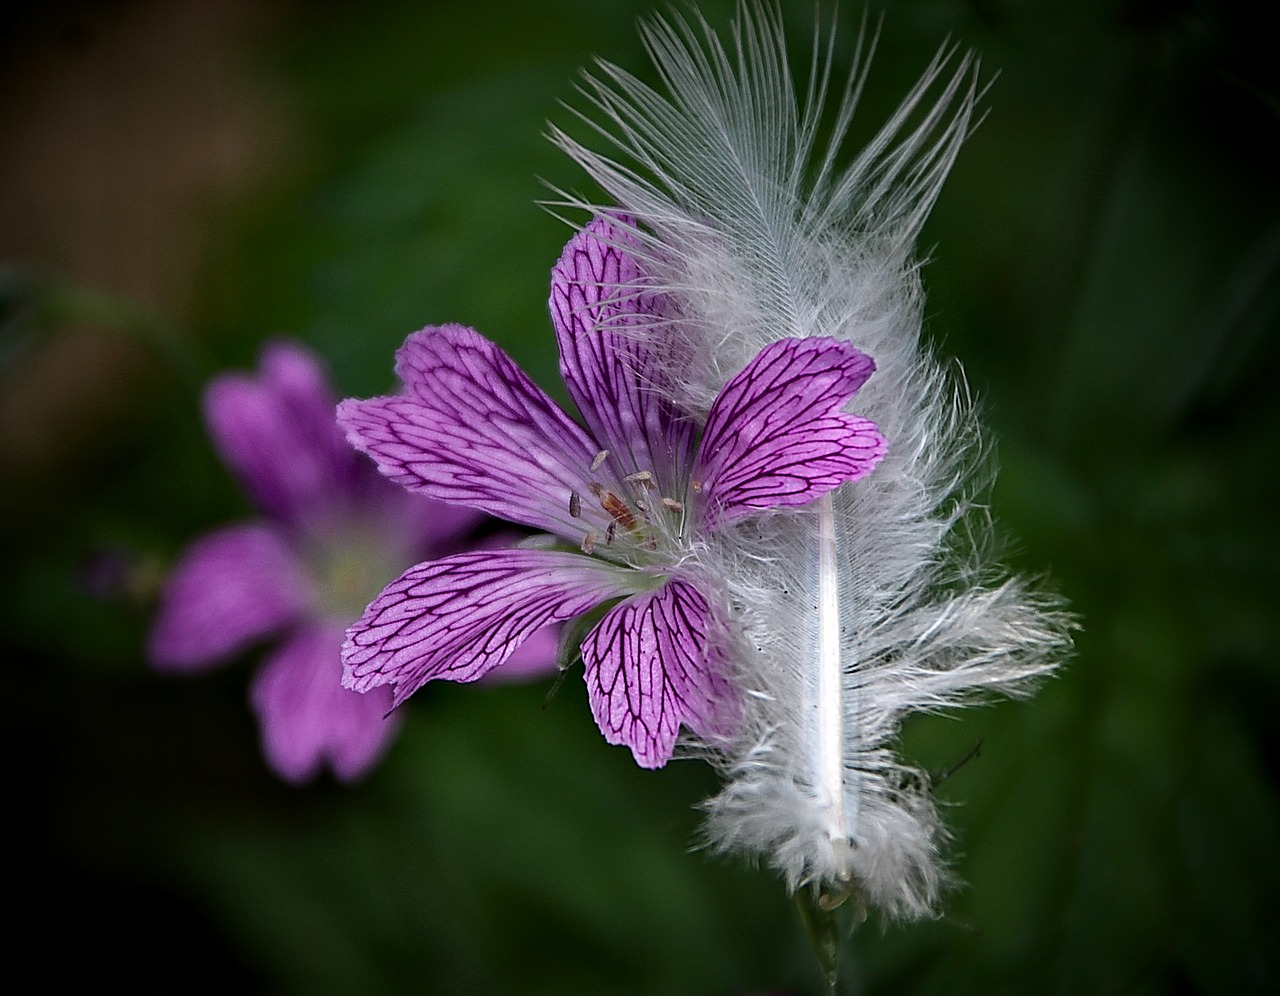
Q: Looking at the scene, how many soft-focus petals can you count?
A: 5